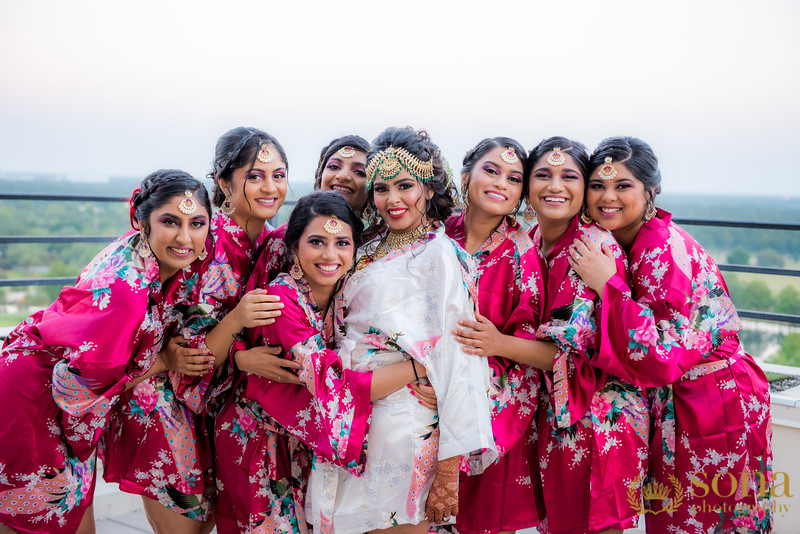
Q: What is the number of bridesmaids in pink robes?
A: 7